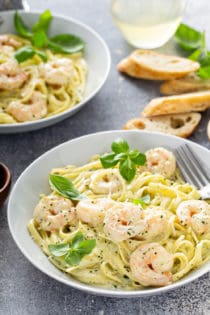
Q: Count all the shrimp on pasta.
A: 12